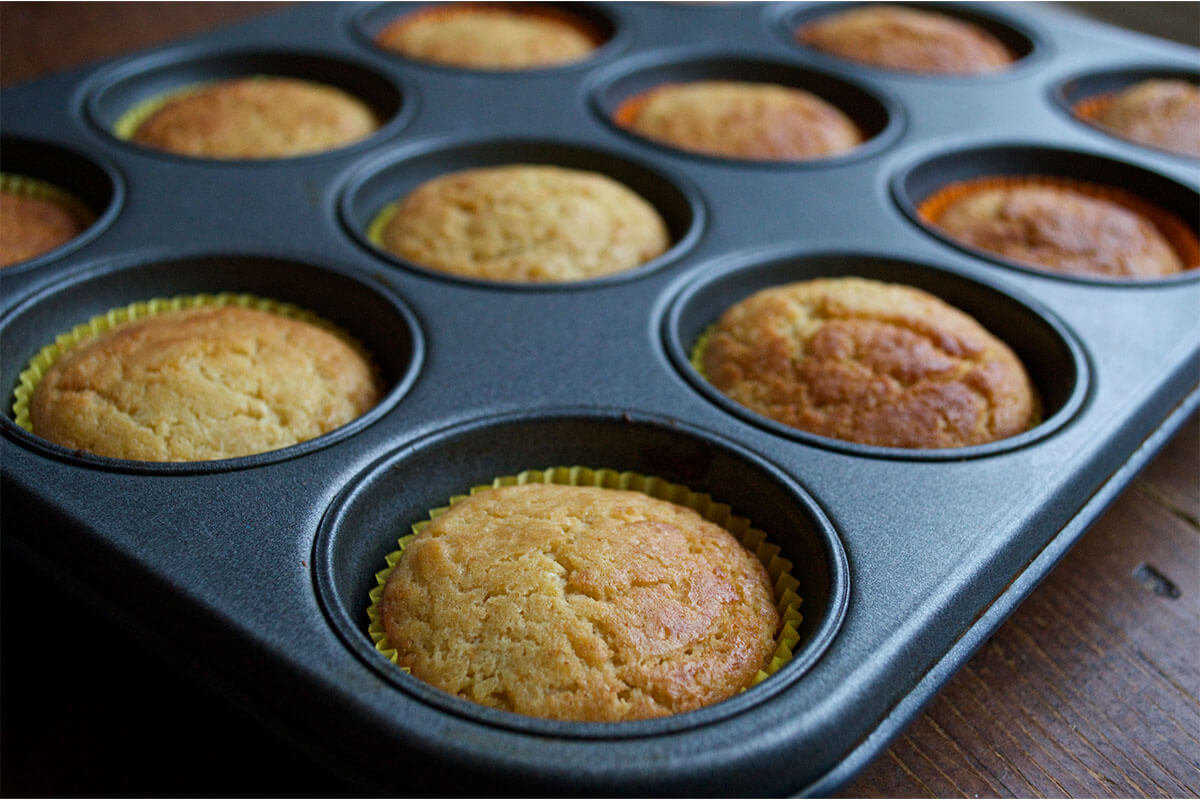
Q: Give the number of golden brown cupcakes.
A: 11